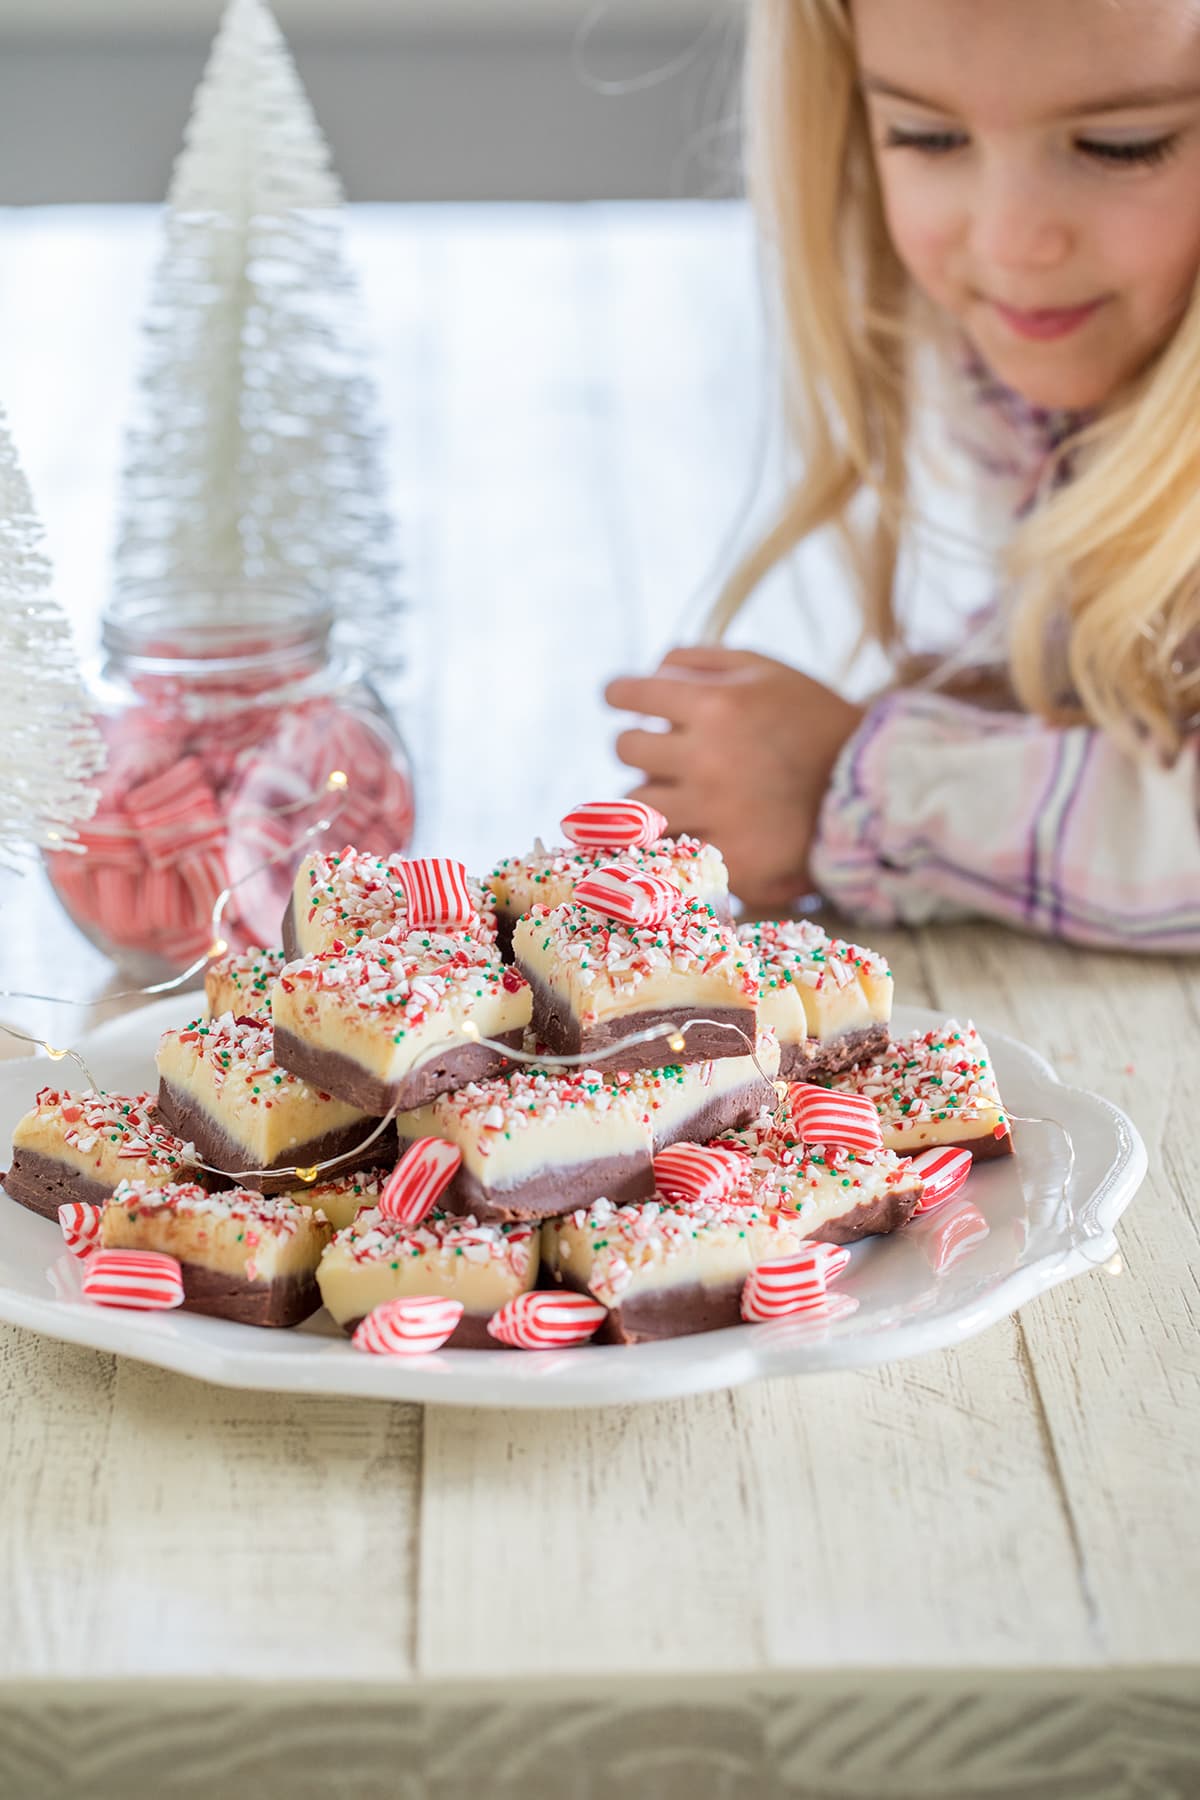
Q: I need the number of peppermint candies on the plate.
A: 13